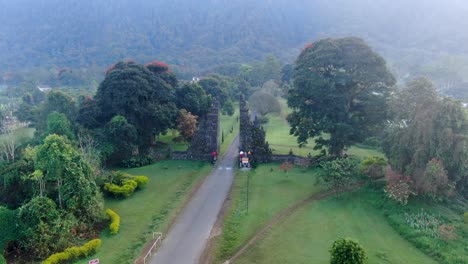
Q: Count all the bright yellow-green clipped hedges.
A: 3